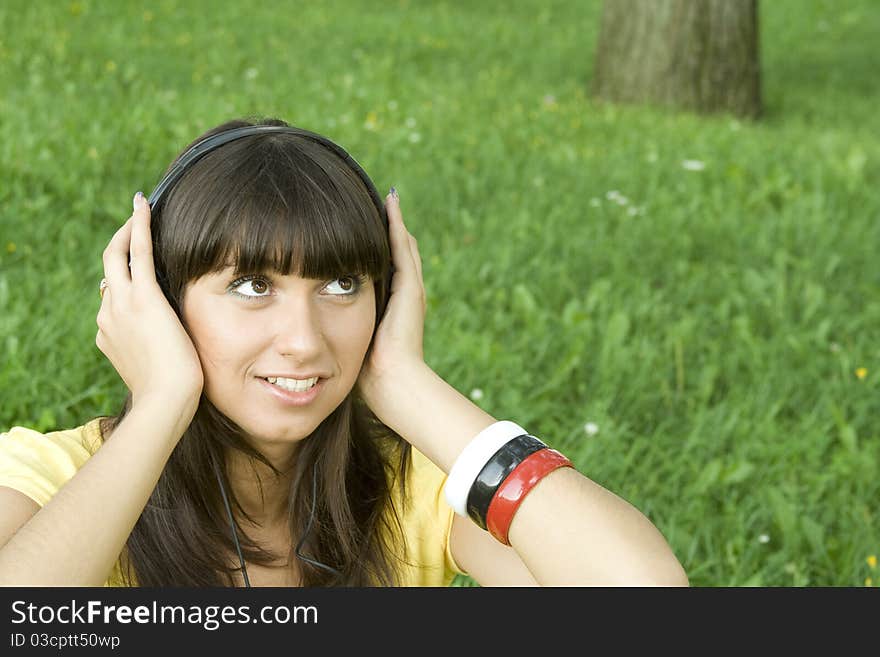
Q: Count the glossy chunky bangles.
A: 3